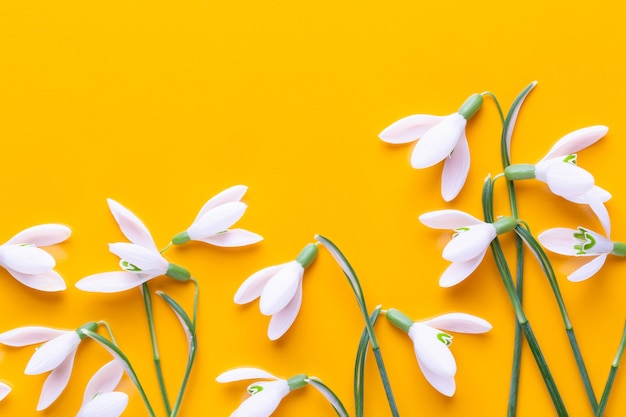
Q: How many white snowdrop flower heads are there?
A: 12